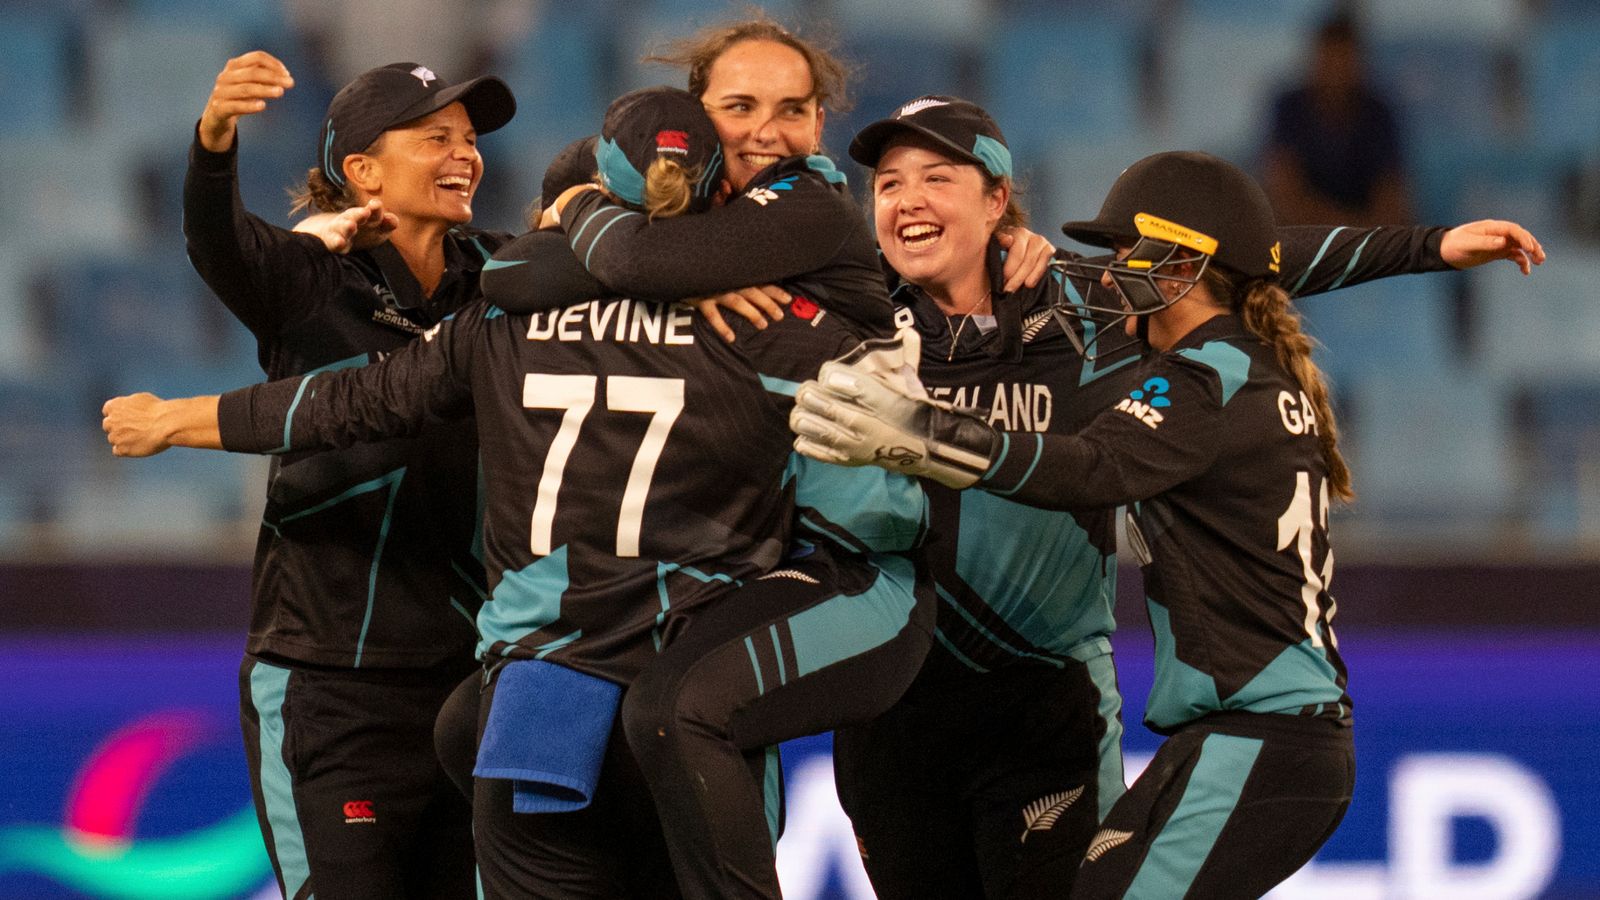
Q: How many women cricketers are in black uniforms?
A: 6